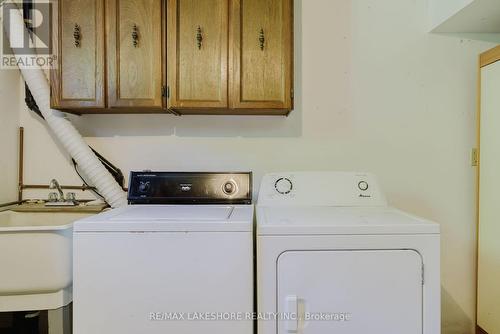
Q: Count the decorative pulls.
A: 4